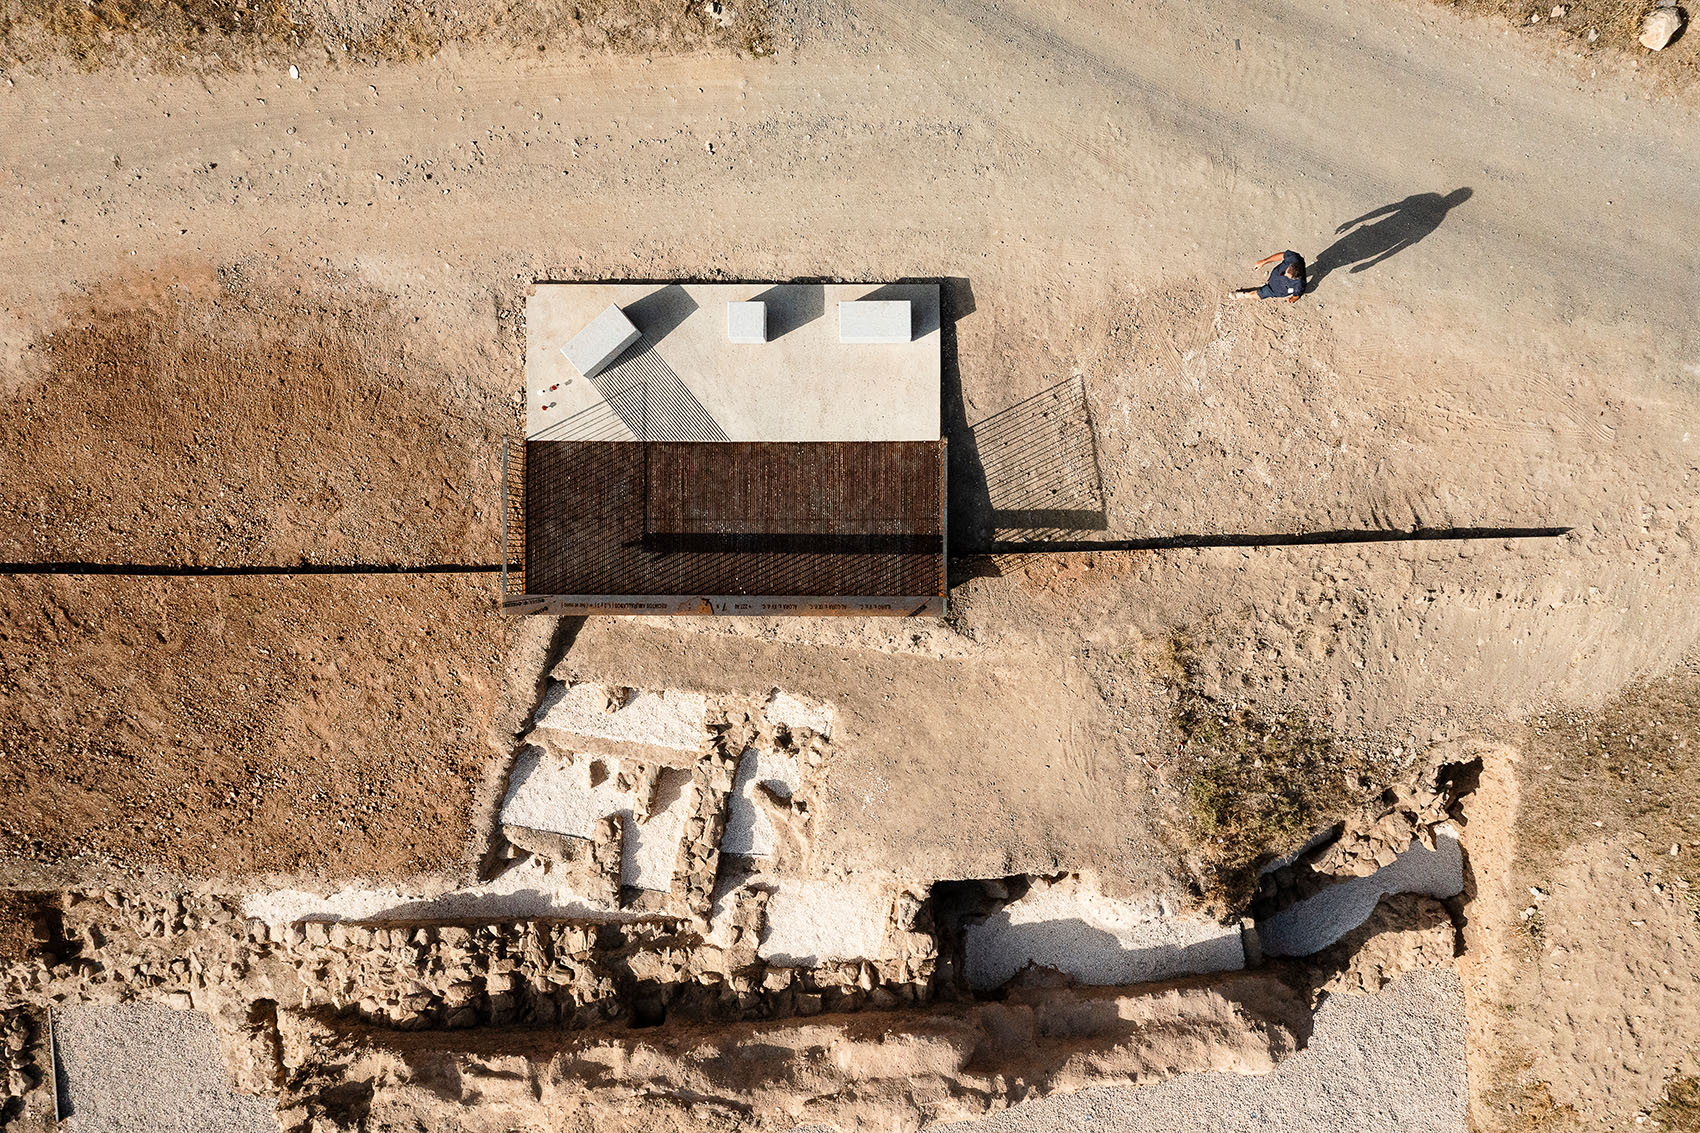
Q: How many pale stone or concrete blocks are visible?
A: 3